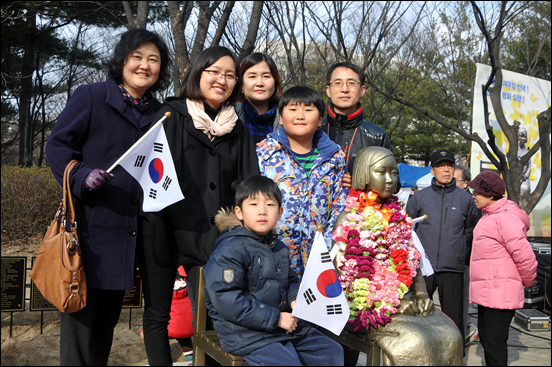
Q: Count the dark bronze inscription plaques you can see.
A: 3